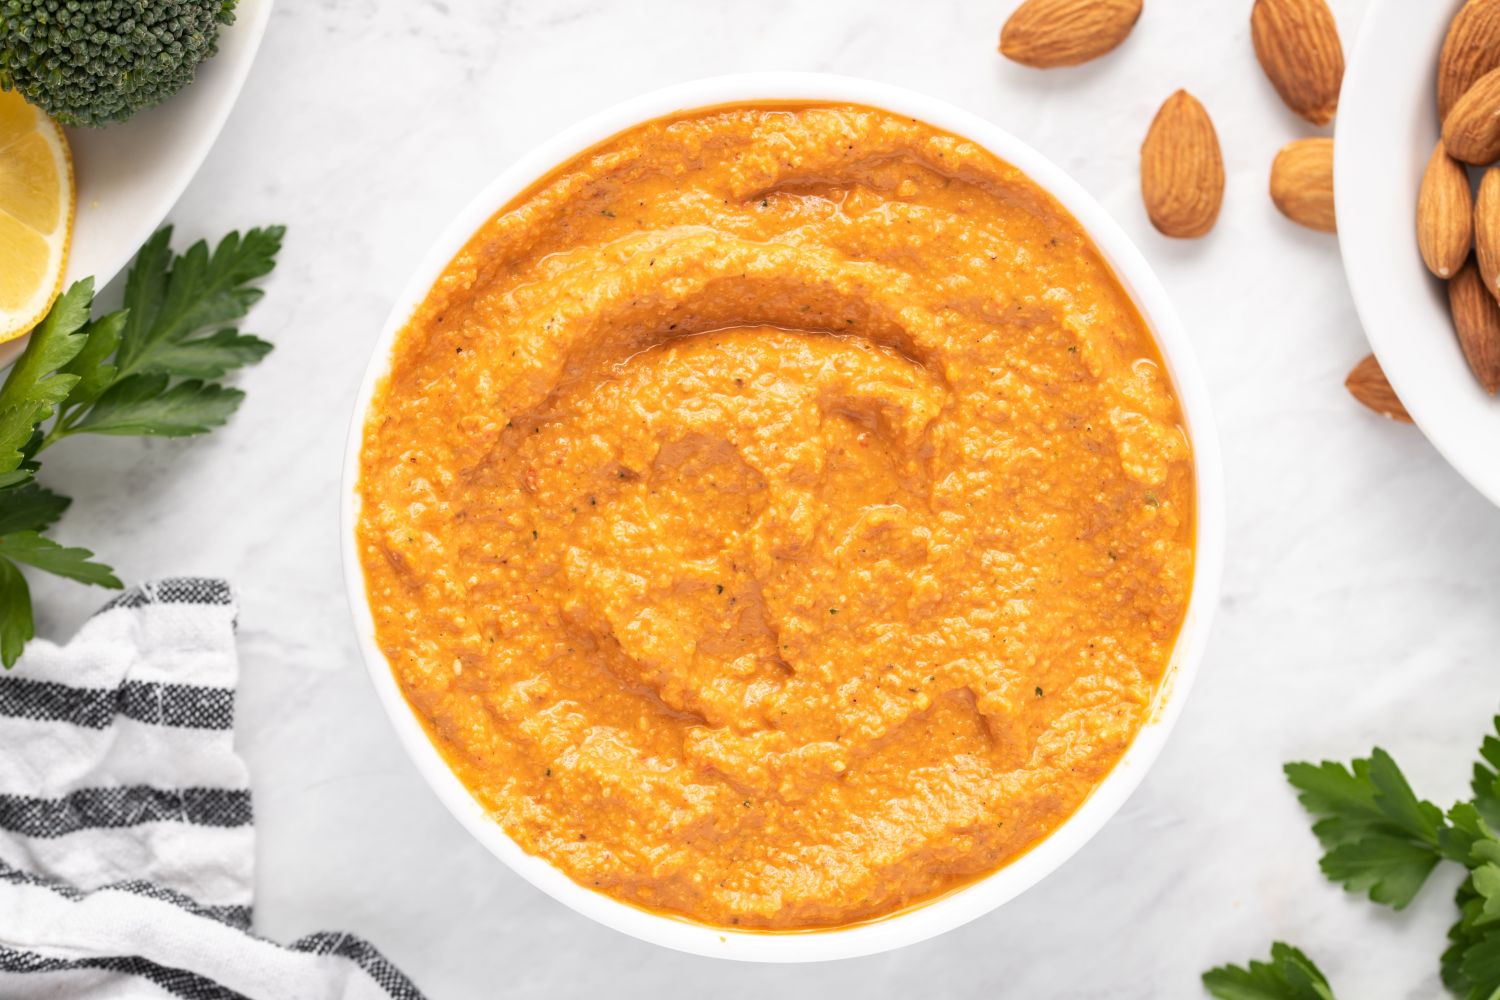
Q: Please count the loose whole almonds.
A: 5